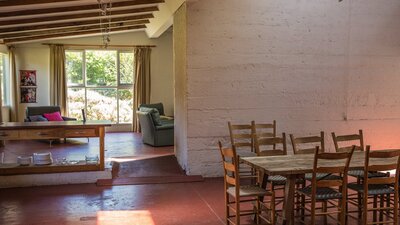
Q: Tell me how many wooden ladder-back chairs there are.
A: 8